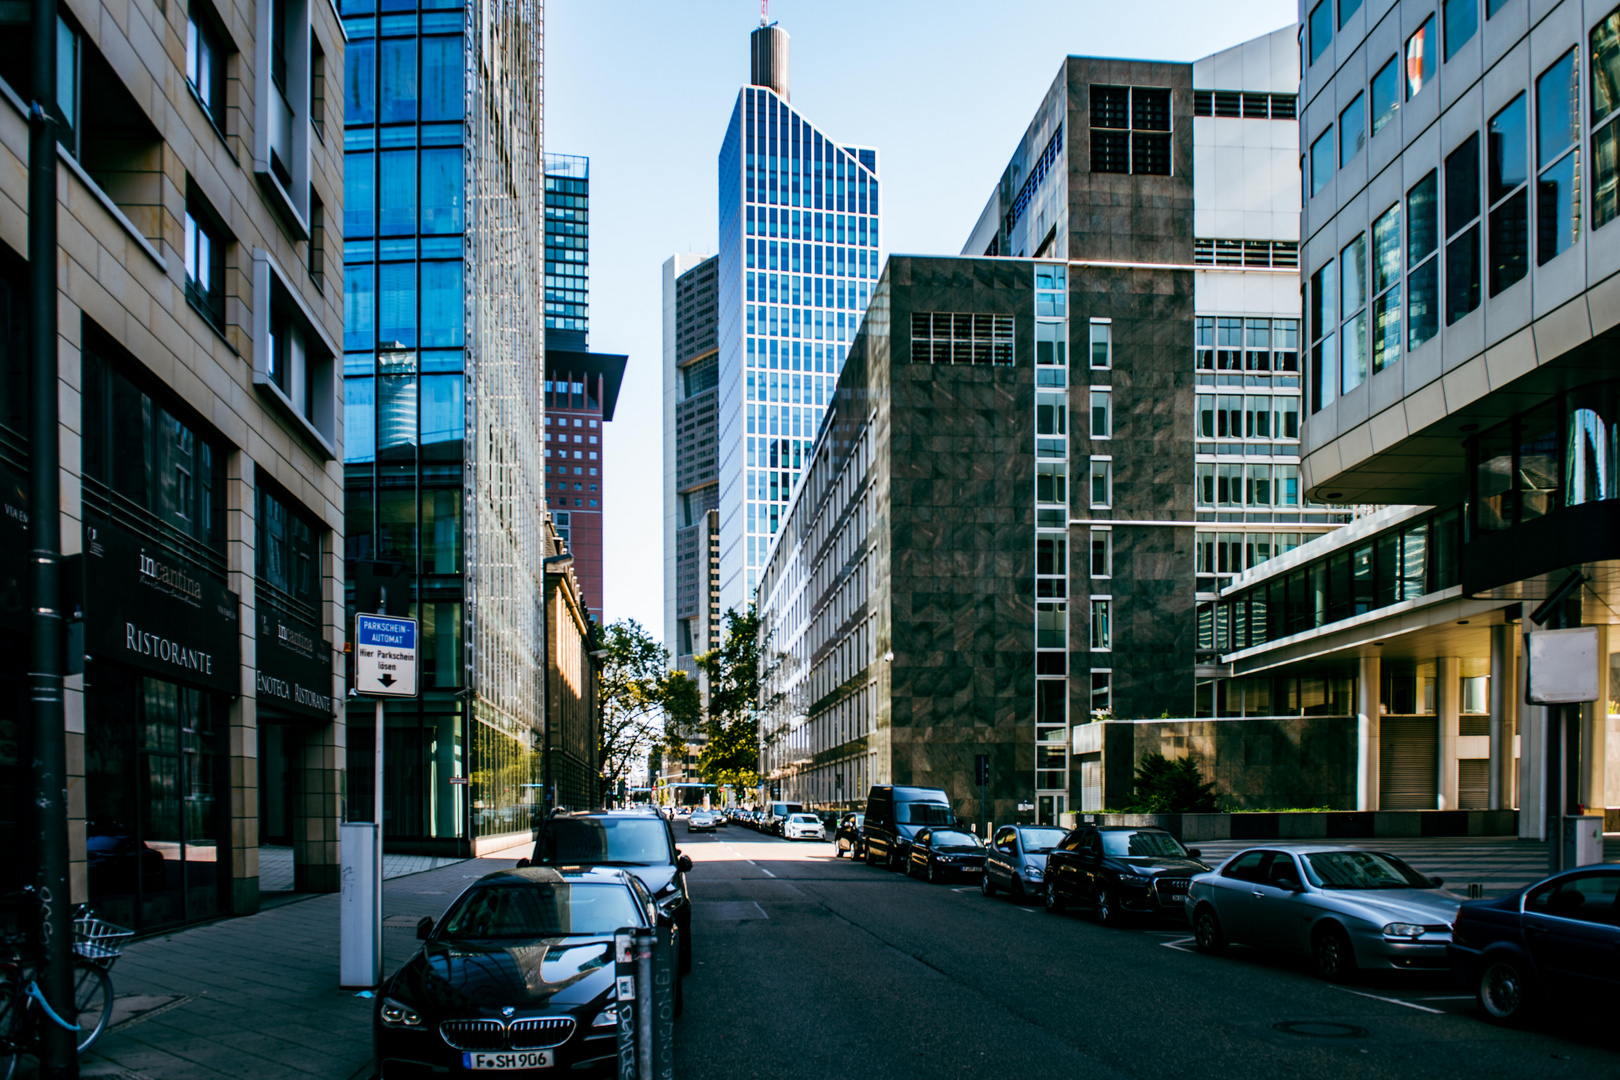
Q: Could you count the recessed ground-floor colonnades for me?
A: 1